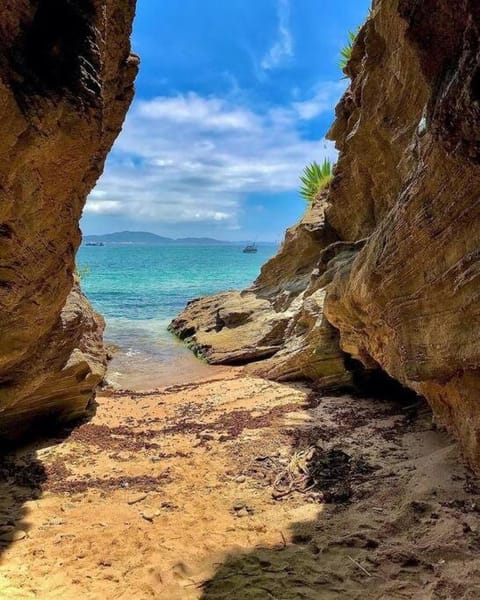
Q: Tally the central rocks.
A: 2